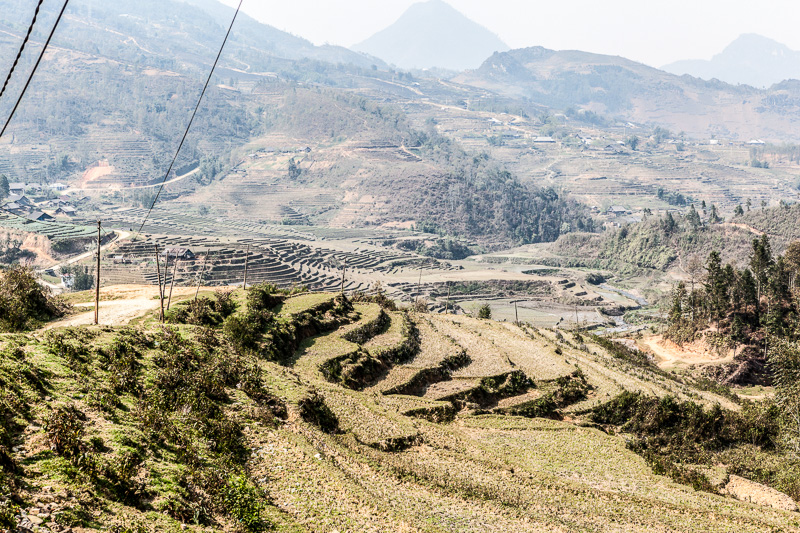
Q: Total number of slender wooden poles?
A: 11